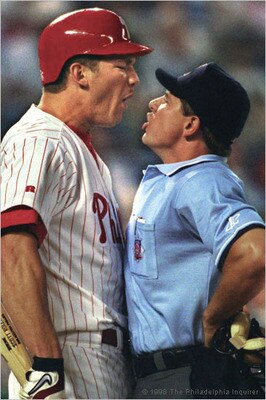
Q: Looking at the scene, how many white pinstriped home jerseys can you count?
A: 1